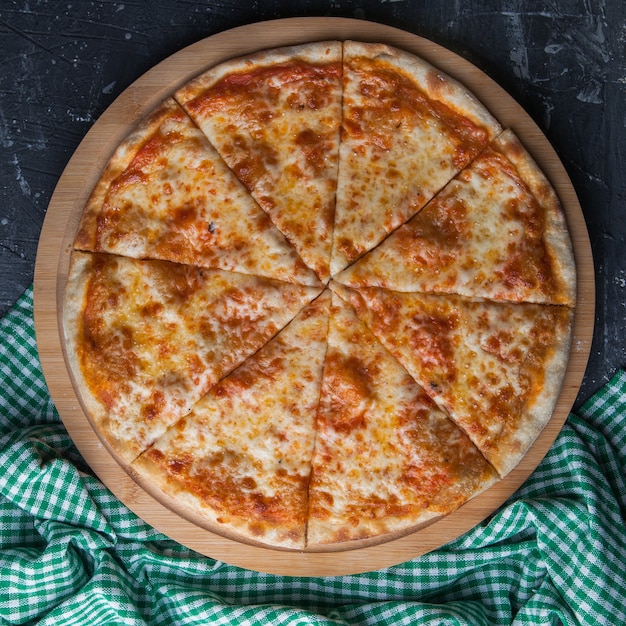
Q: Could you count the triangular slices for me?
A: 8